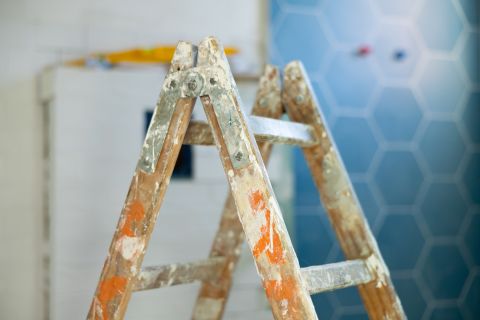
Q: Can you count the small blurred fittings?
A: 2